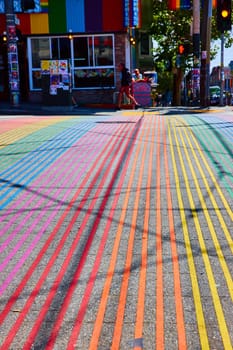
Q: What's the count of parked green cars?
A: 1